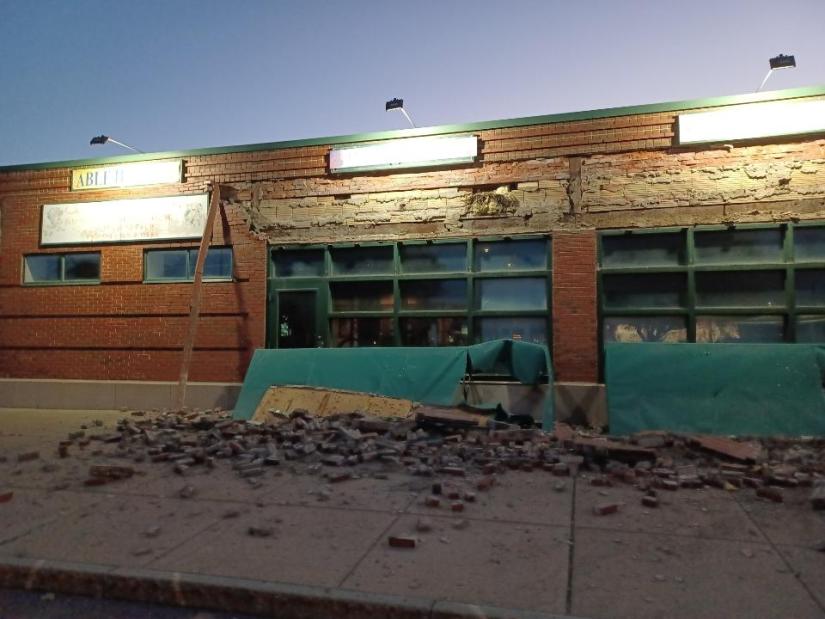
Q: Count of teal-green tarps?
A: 2